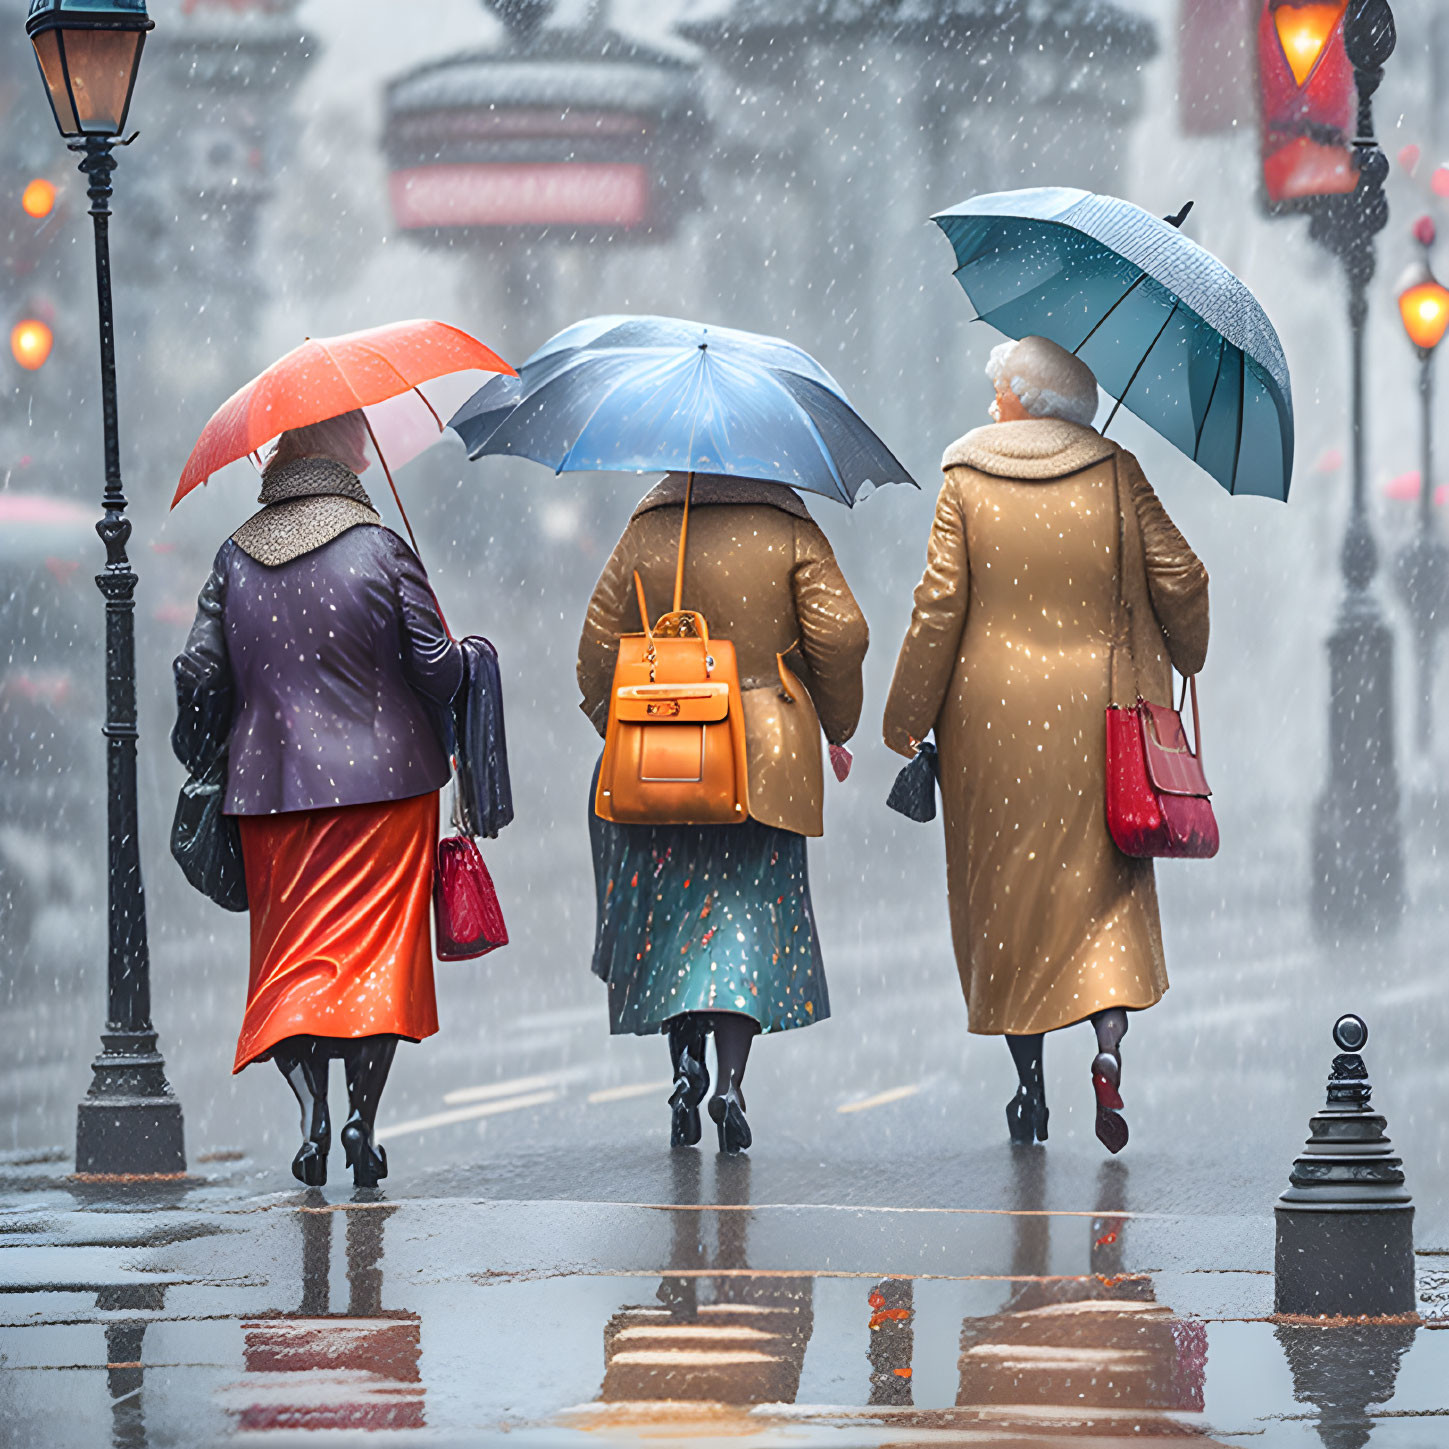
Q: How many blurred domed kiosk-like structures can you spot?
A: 1